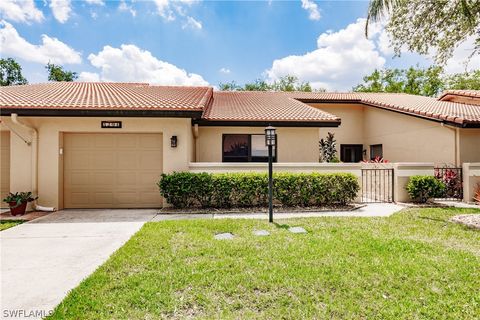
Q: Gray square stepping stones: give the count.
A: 3